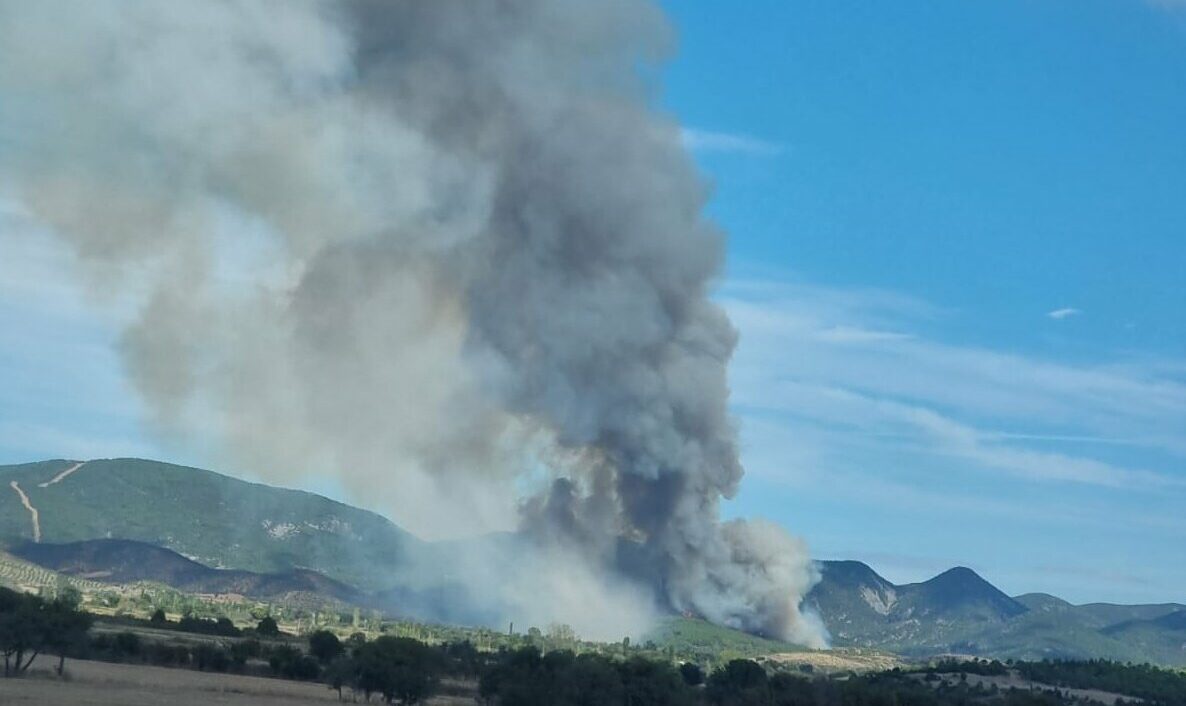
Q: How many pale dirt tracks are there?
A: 2